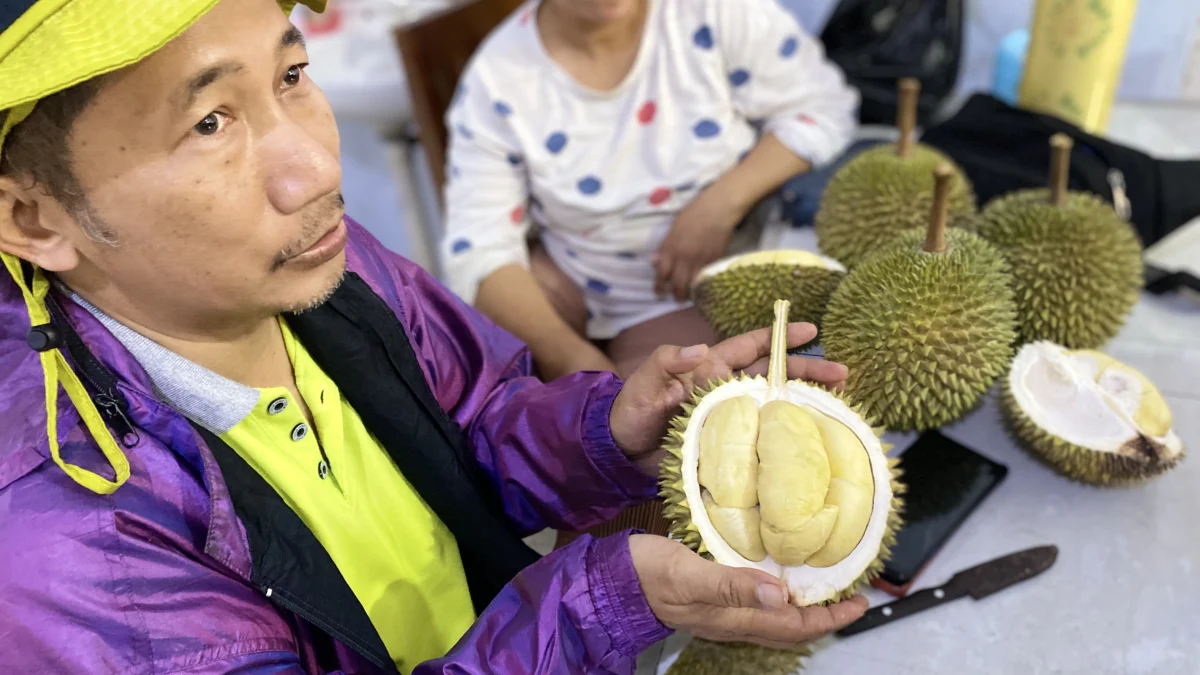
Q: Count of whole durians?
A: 3